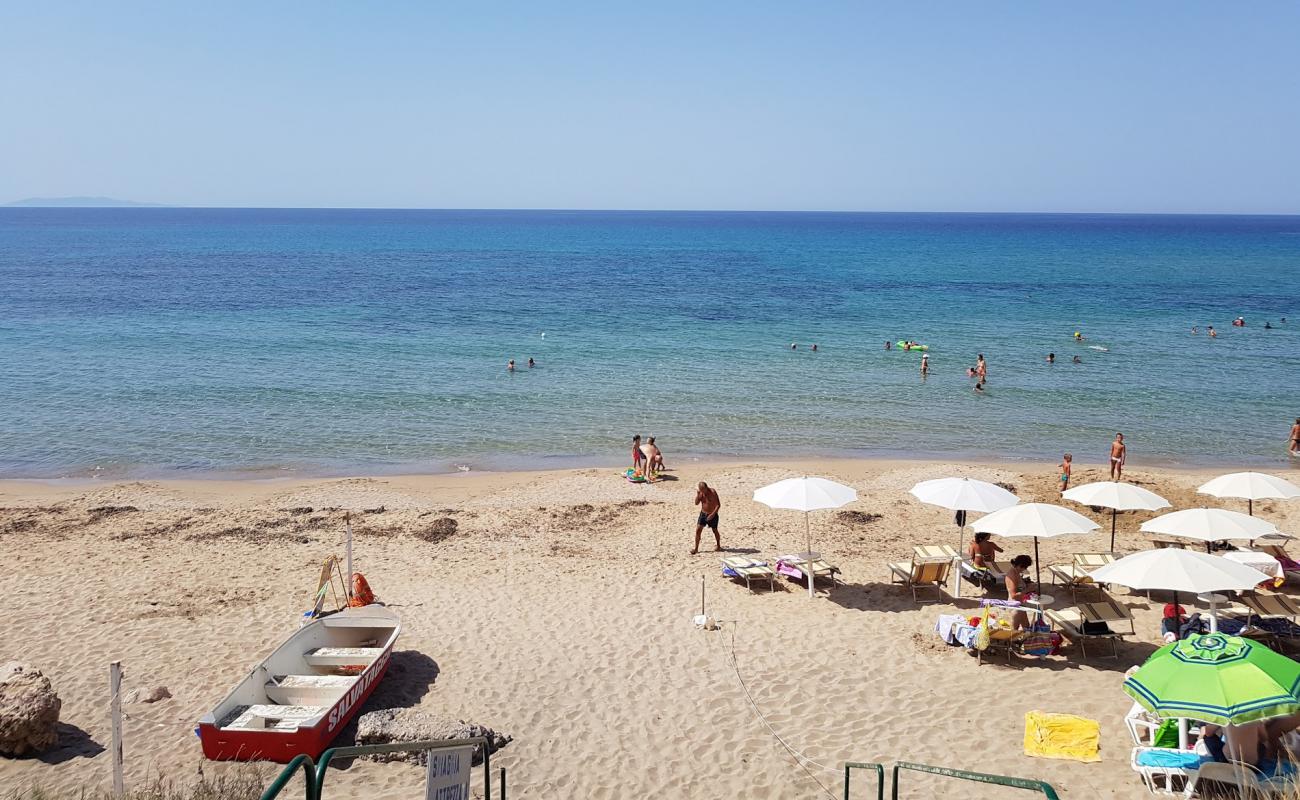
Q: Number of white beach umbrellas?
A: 7